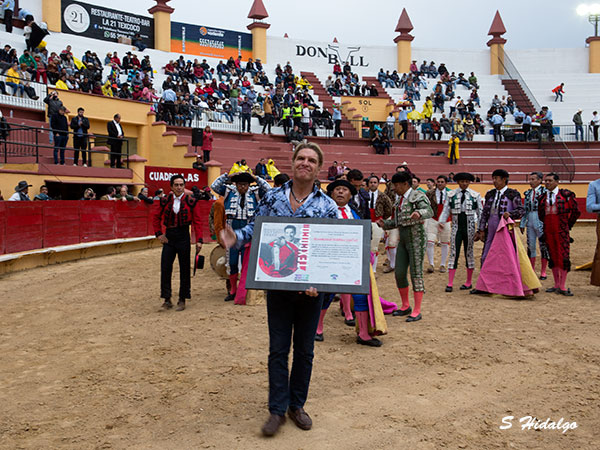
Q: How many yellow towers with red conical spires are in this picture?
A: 4